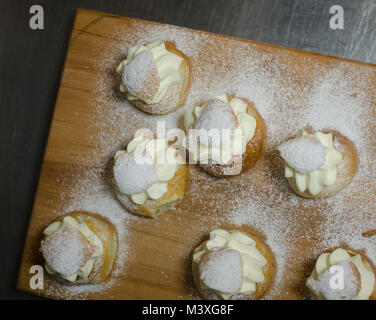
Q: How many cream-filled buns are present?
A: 7